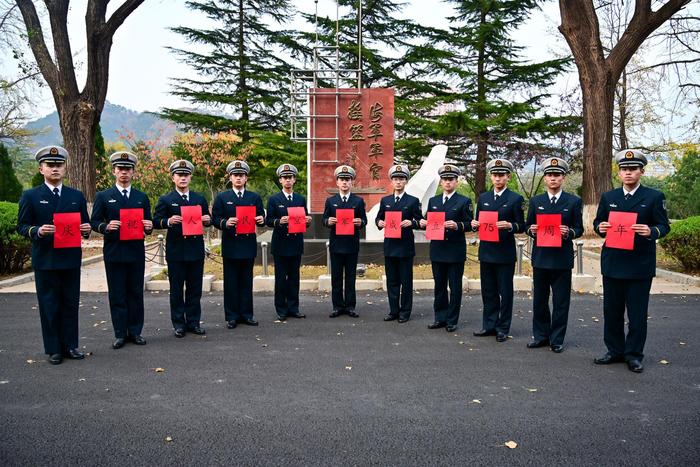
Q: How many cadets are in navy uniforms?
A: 11